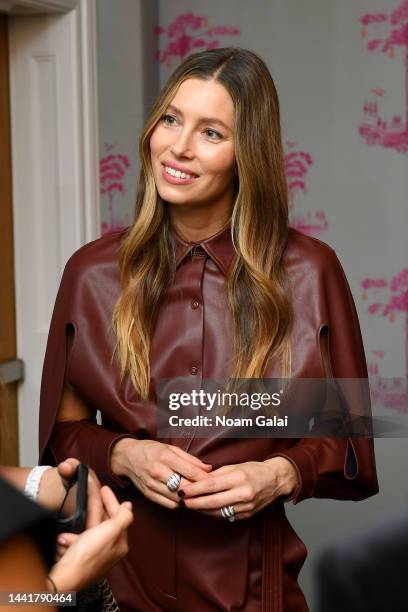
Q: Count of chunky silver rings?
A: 2